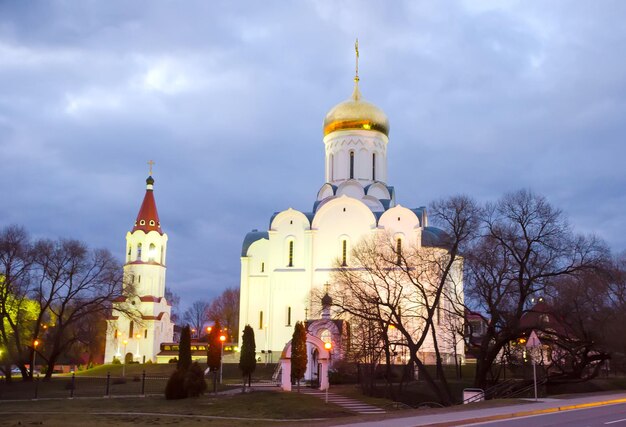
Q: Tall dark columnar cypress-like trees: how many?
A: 4